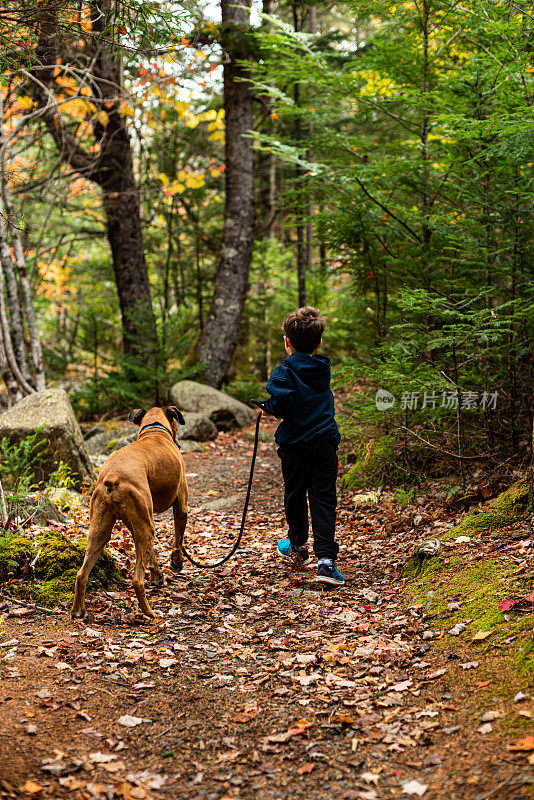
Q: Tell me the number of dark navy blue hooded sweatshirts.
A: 1